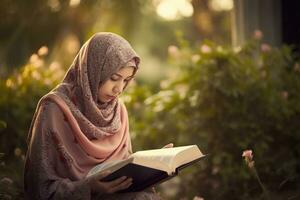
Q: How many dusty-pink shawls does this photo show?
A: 1